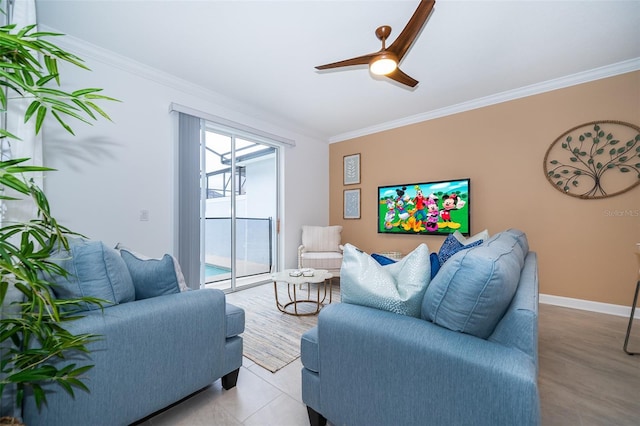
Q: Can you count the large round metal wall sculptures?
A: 1